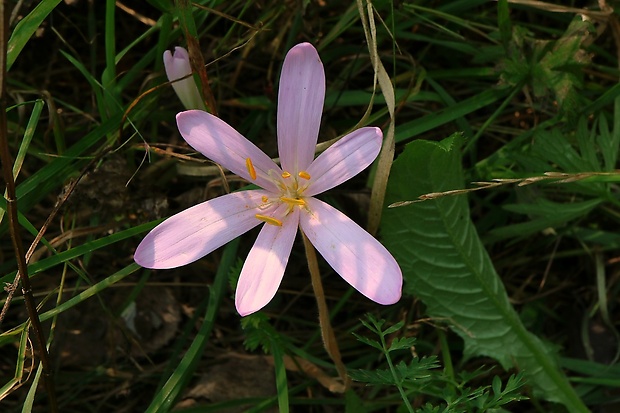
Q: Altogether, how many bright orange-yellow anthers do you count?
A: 6